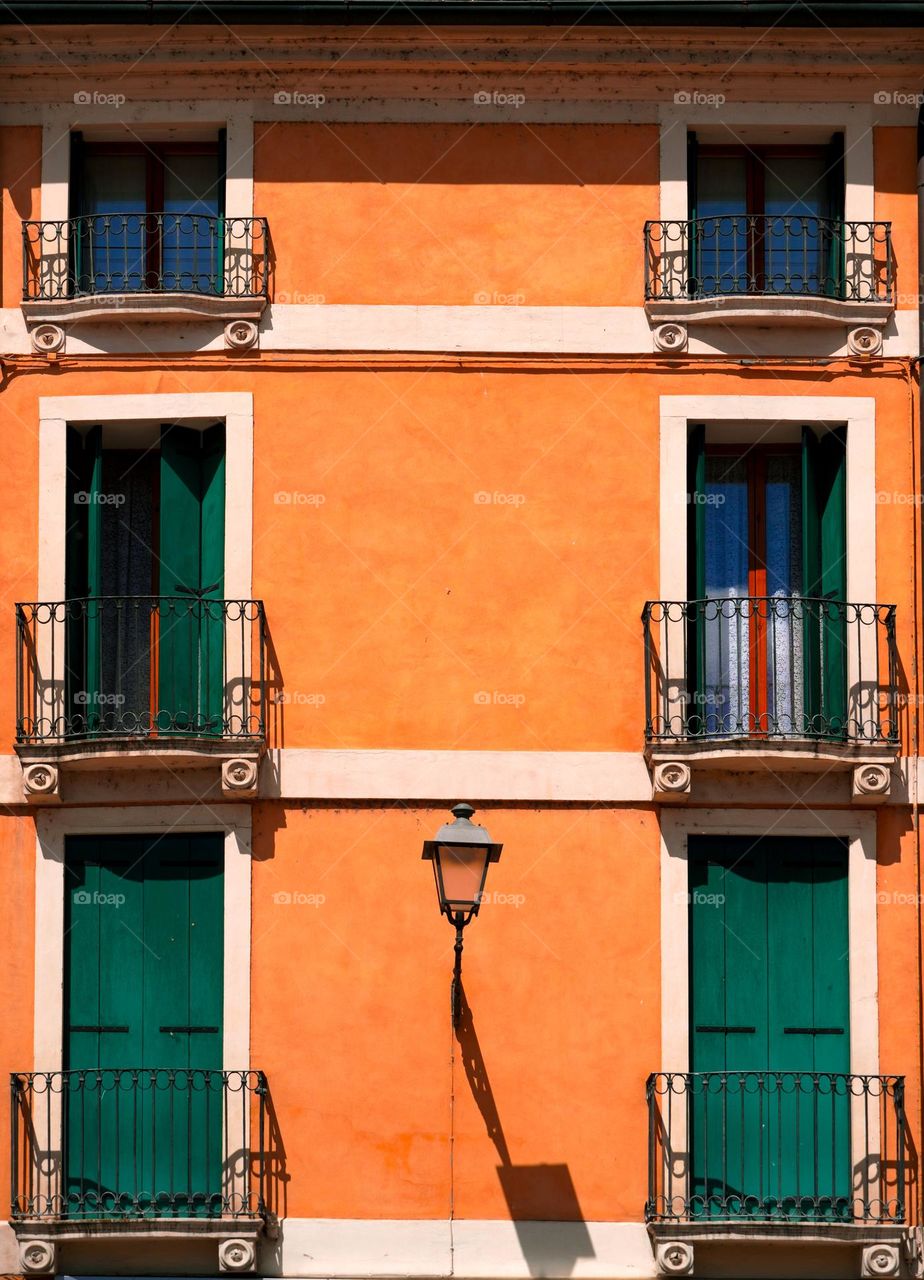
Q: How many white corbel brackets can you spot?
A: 12